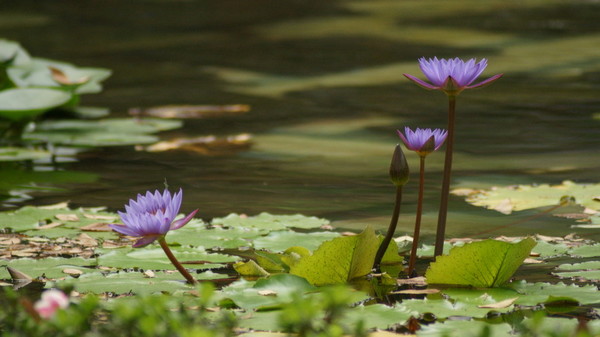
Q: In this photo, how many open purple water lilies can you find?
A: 3